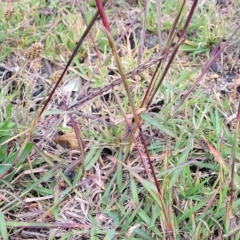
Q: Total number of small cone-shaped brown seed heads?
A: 3